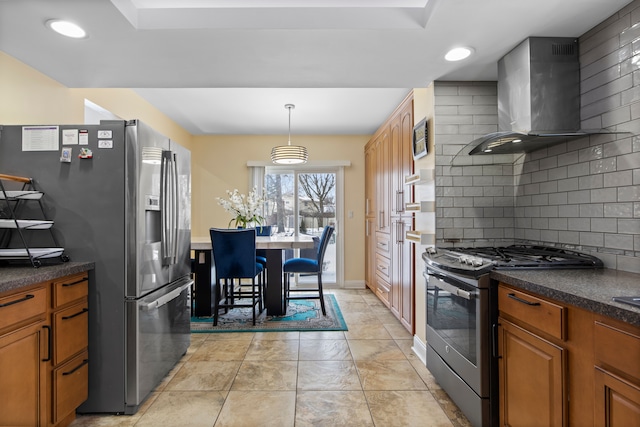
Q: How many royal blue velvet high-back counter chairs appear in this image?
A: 3